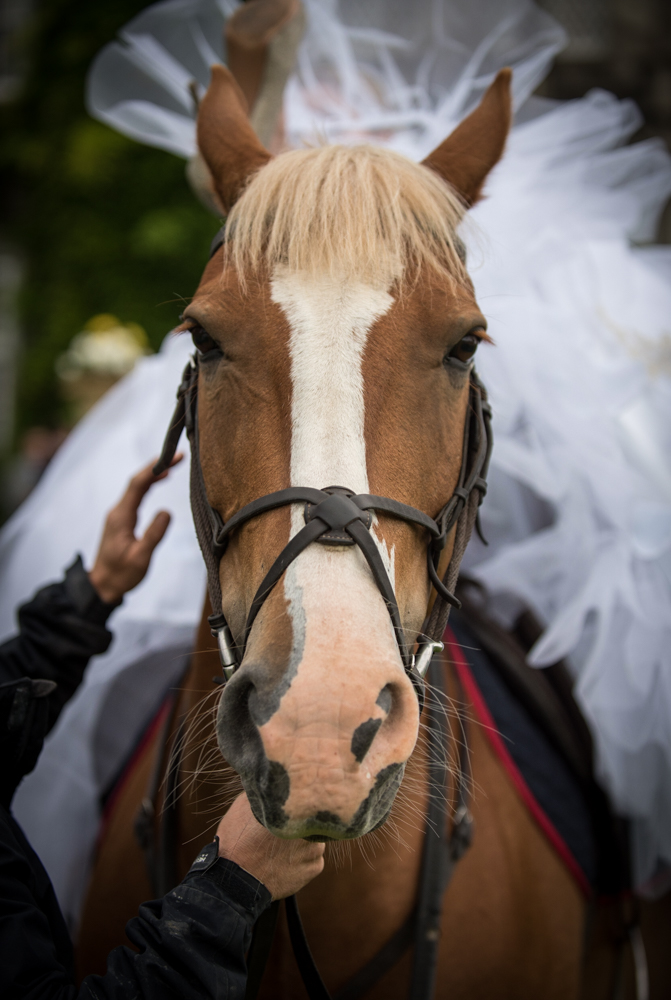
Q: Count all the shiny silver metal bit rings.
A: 2